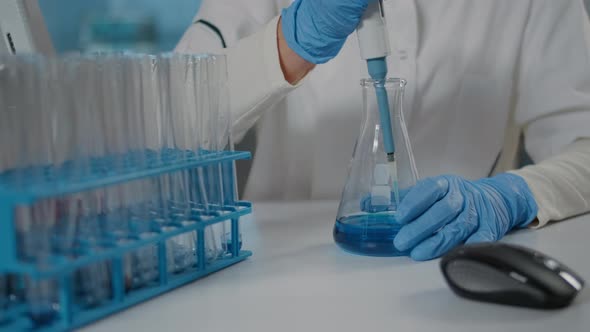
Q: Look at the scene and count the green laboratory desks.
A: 0